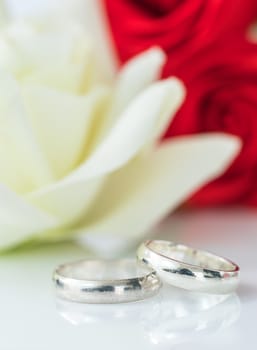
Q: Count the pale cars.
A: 0